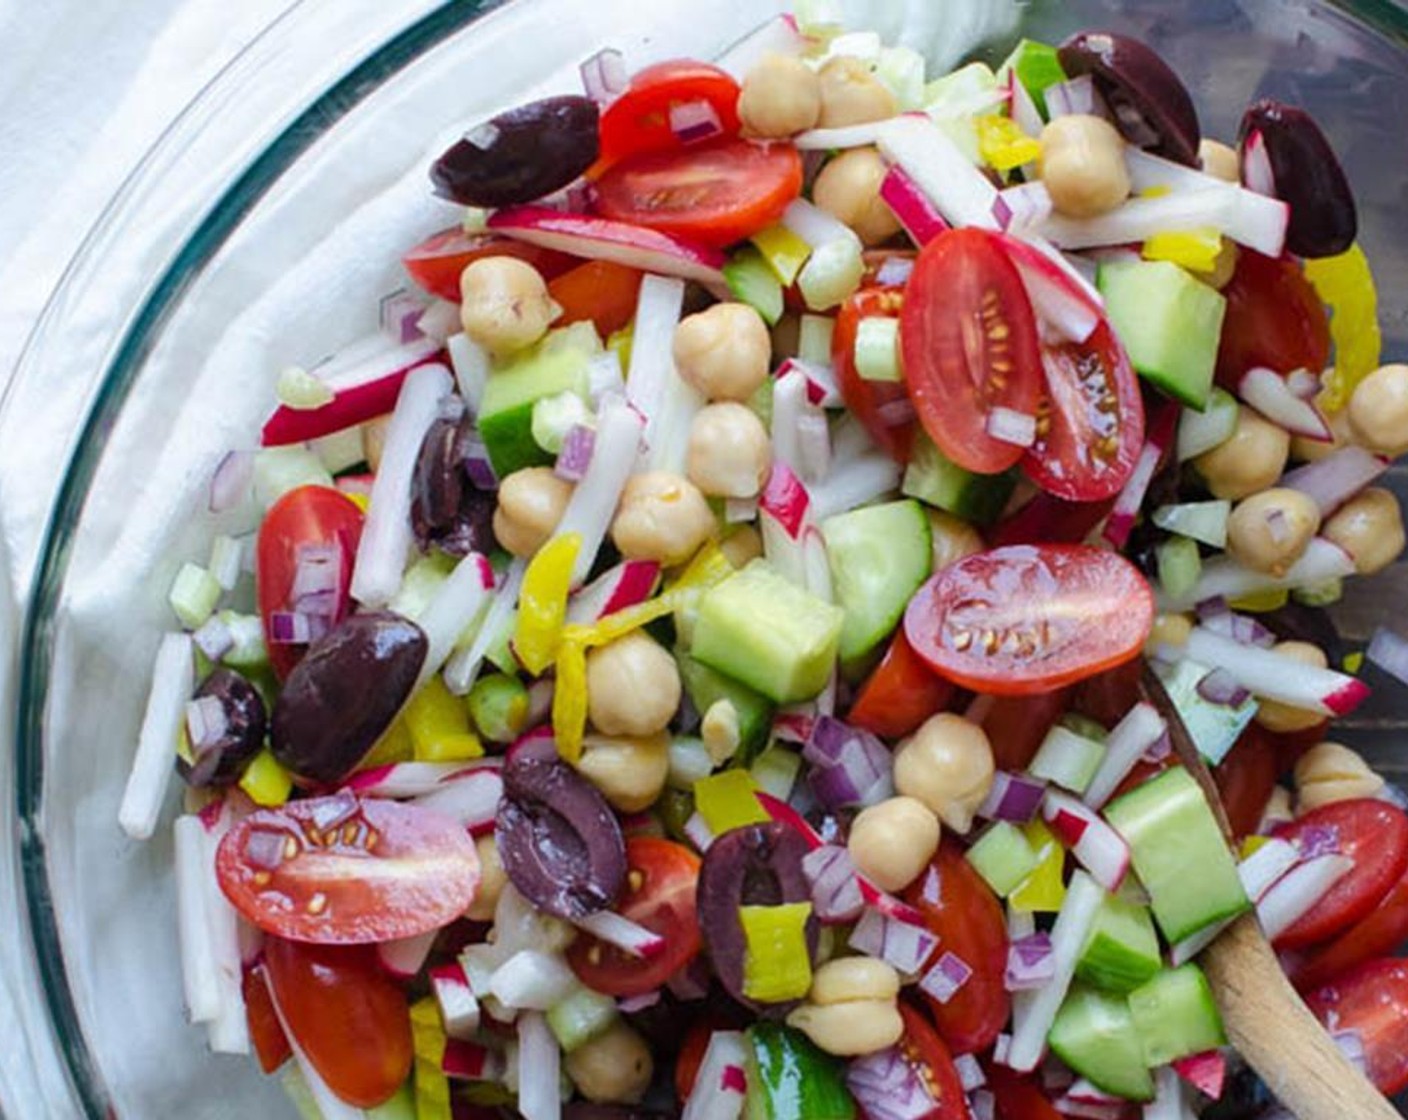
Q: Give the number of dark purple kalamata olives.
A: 8